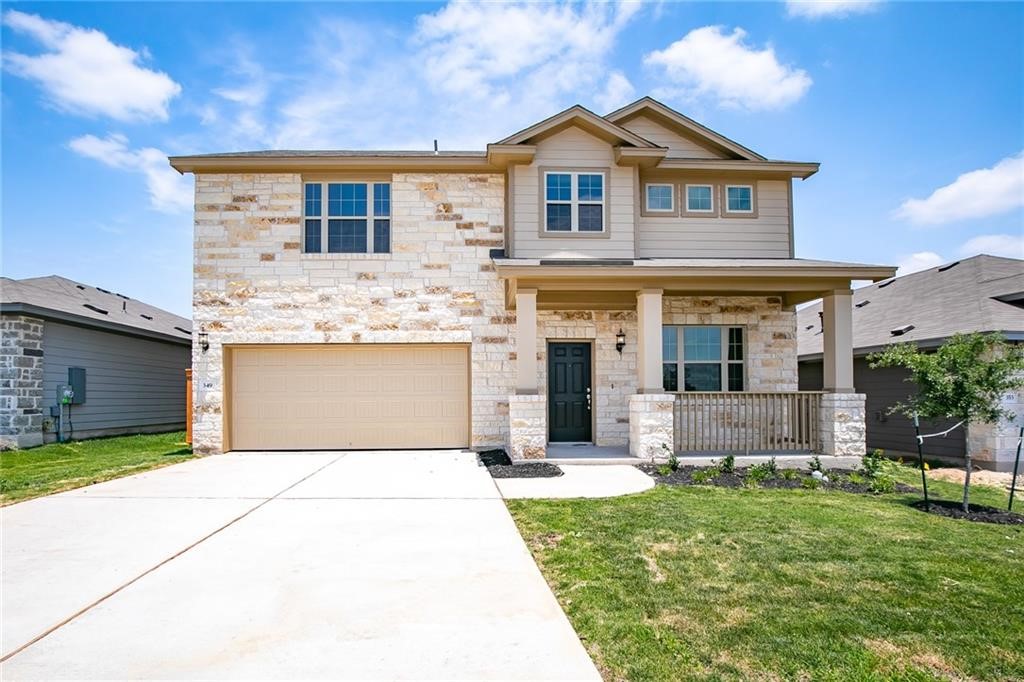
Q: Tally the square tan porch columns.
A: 3